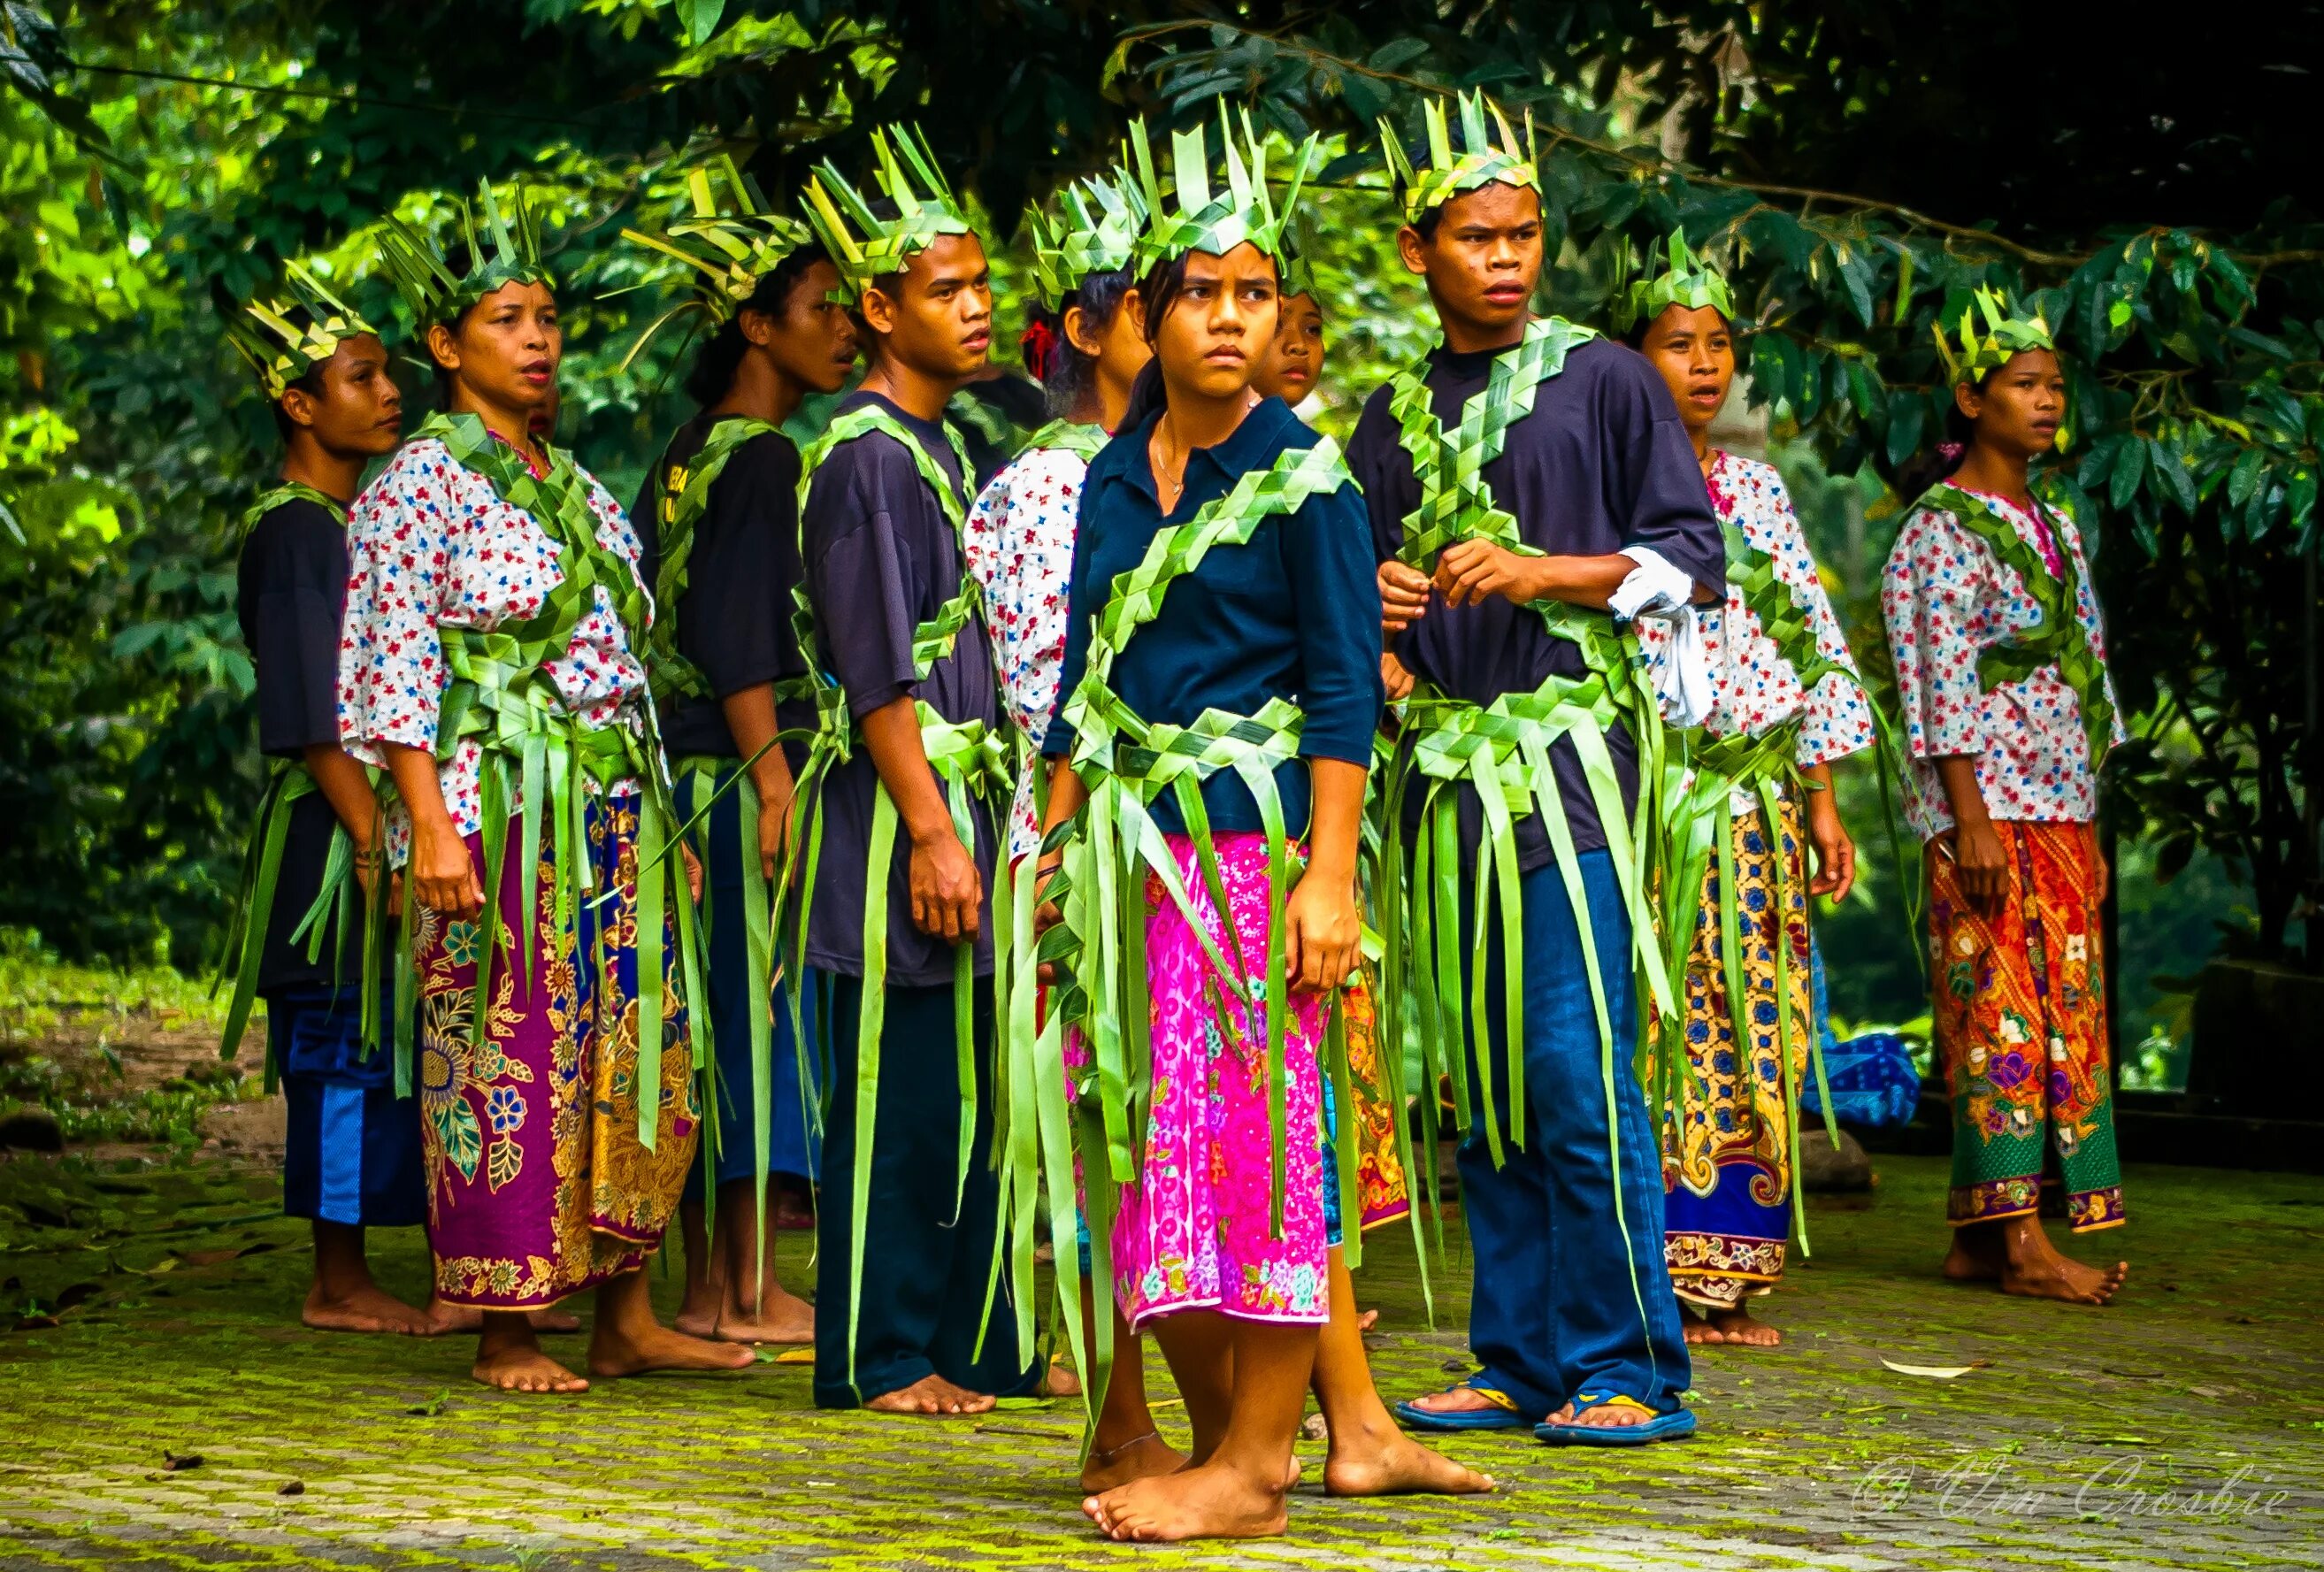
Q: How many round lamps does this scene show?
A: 0